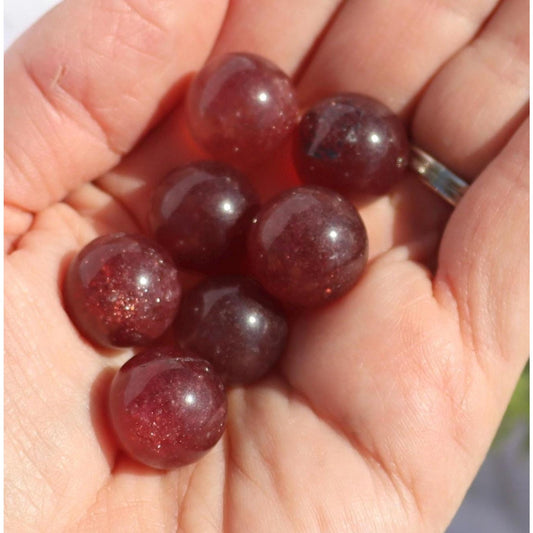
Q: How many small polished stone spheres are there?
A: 7